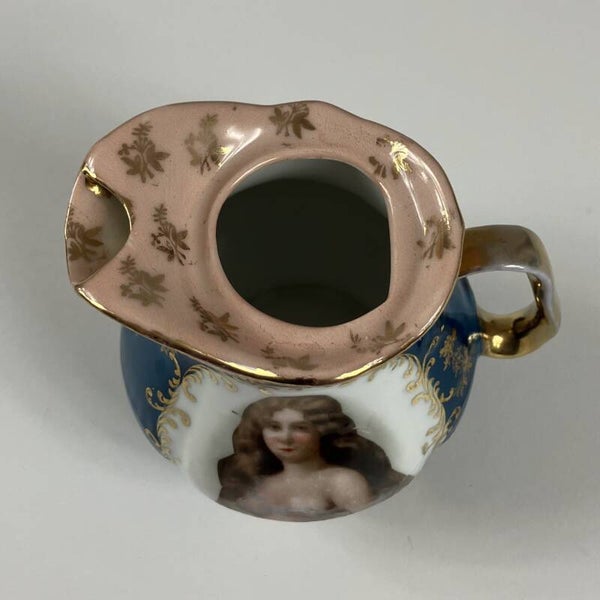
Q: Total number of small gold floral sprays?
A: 11